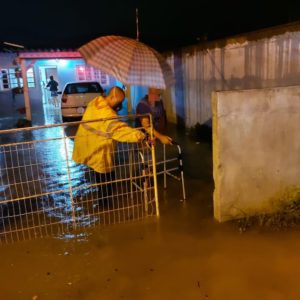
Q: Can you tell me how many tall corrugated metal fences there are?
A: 1